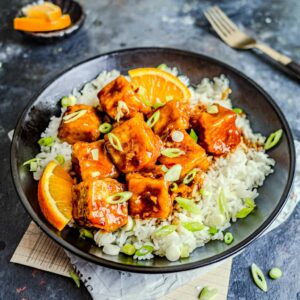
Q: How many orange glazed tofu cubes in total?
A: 9